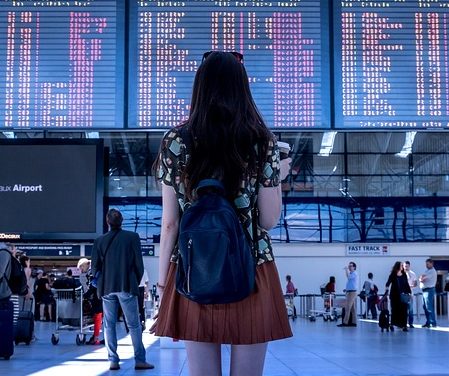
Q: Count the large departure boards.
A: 3